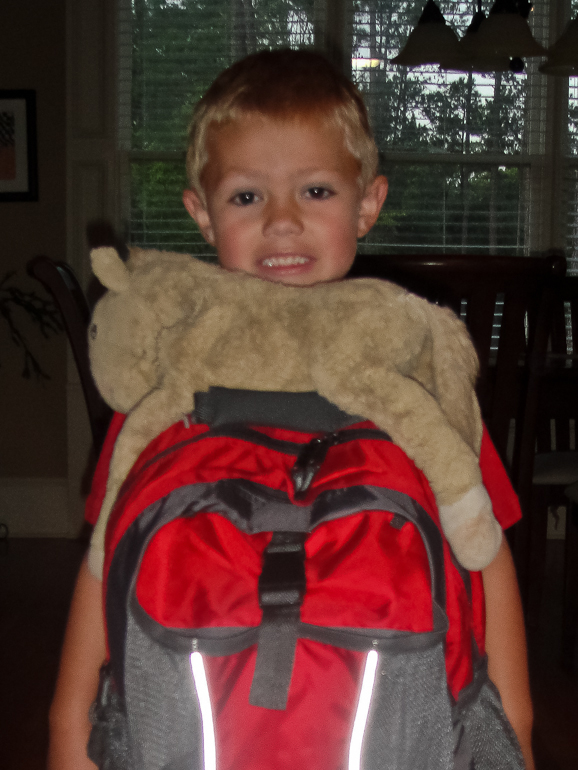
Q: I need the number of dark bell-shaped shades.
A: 4